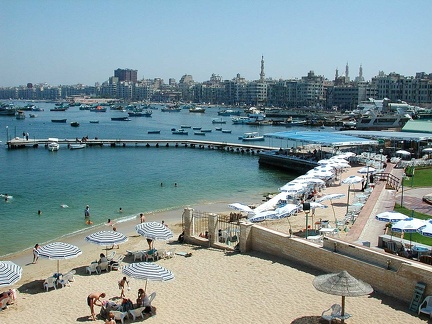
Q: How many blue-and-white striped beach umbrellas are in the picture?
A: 5